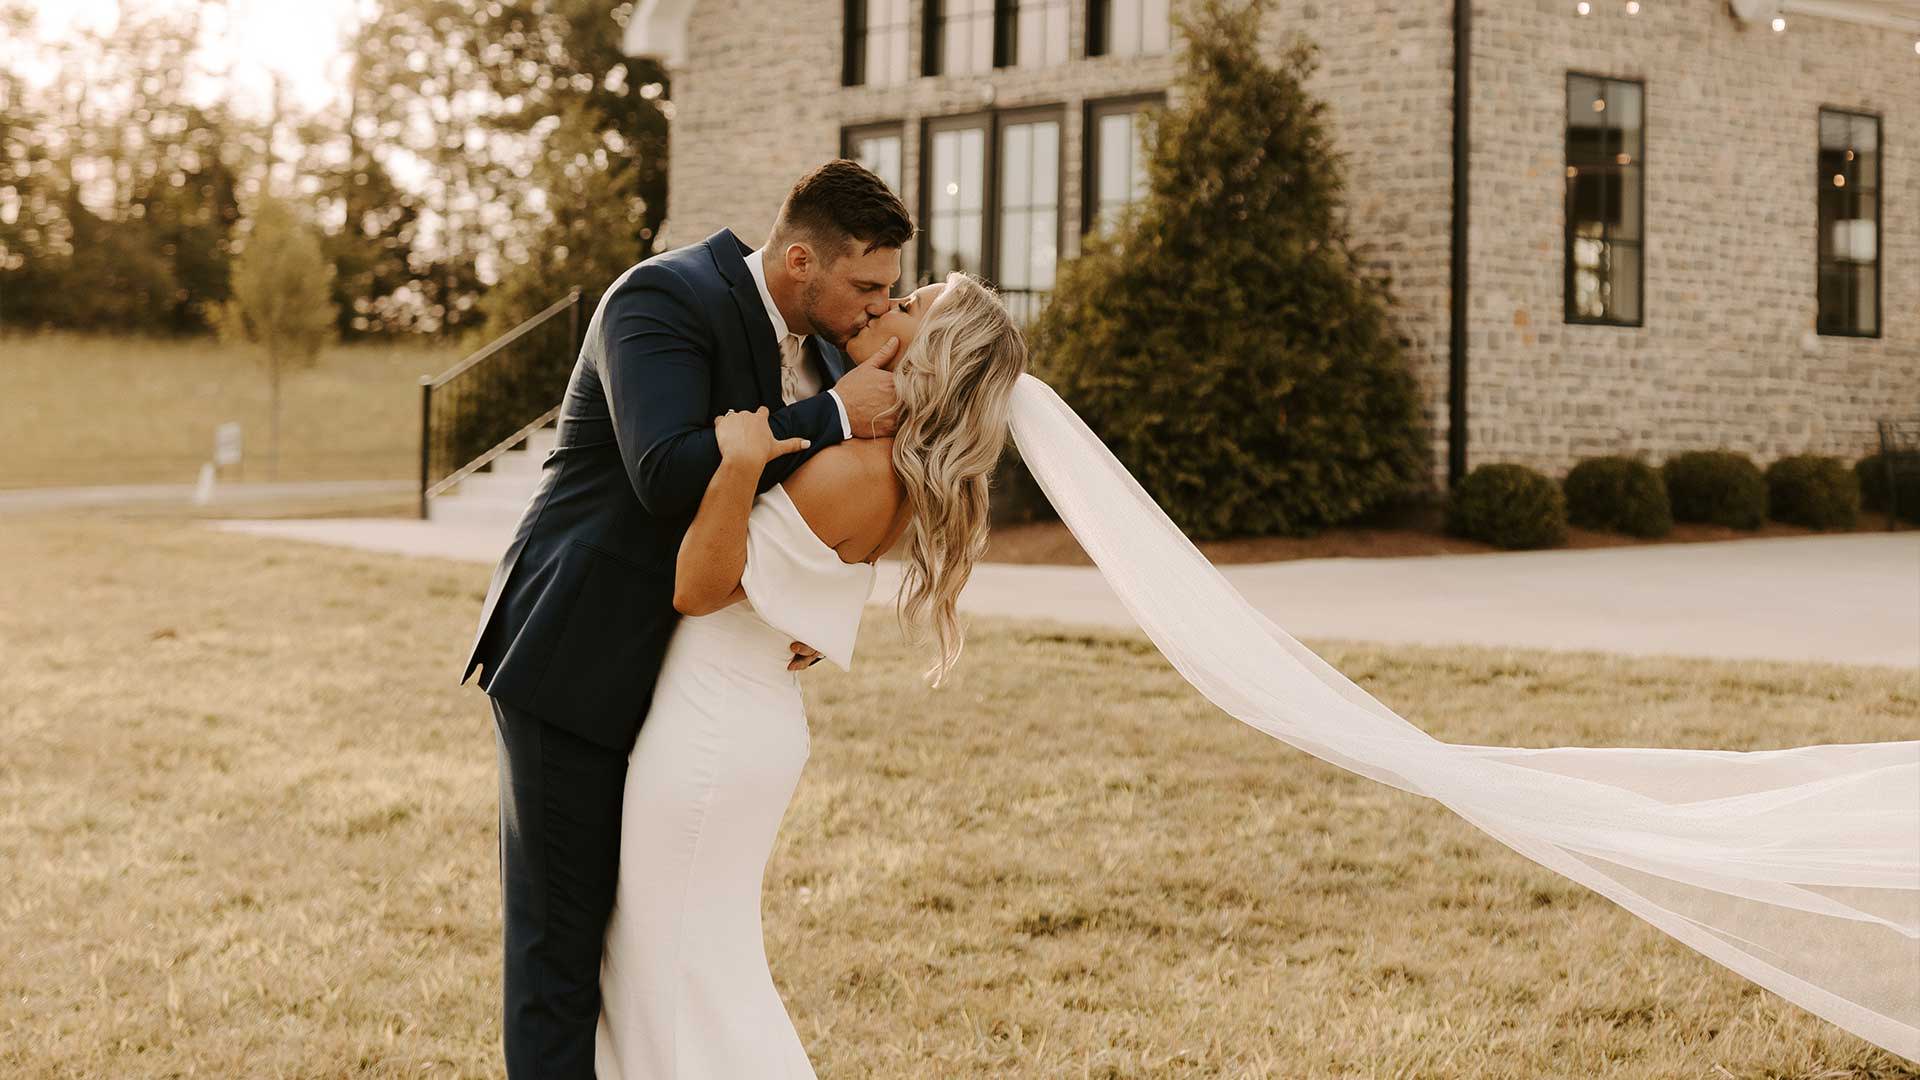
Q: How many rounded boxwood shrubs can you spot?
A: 5